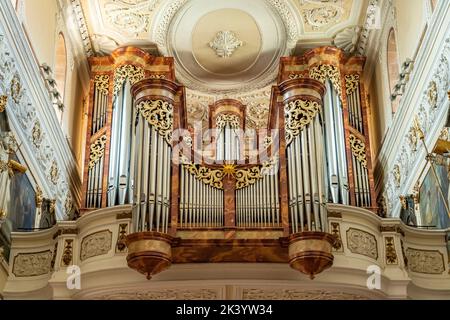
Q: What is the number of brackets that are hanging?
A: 2